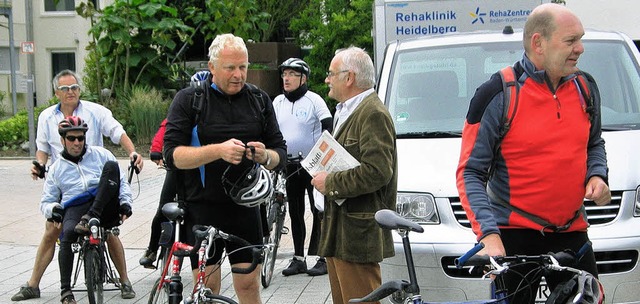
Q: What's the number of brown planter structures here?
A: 2